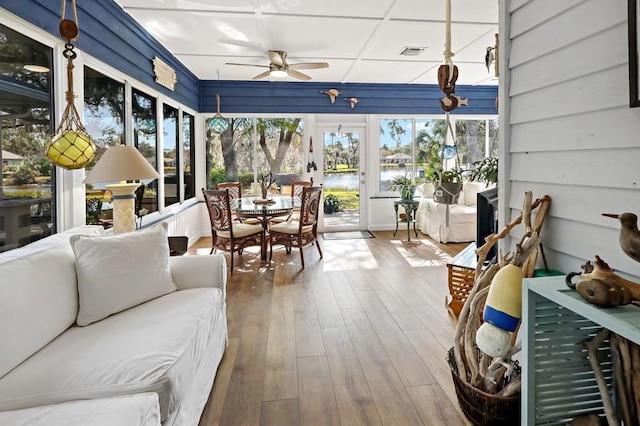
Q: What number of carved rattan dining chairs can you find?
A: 4